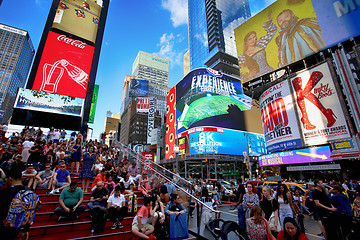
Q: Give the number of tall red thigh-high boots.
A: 2